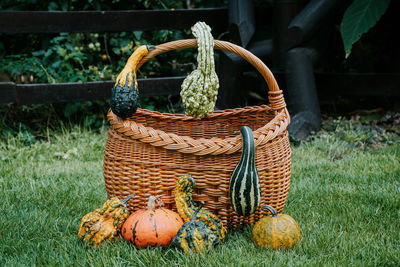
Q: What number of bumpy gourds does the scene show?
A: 5